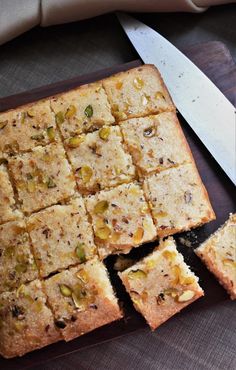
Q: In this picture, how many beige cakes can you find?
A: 15